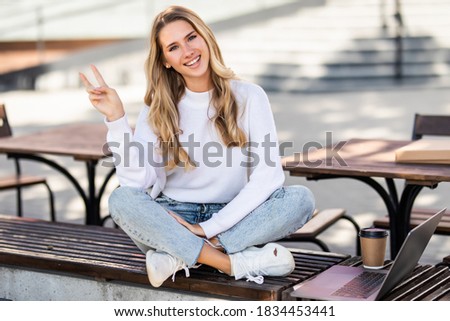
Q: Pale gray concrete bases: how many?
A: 1